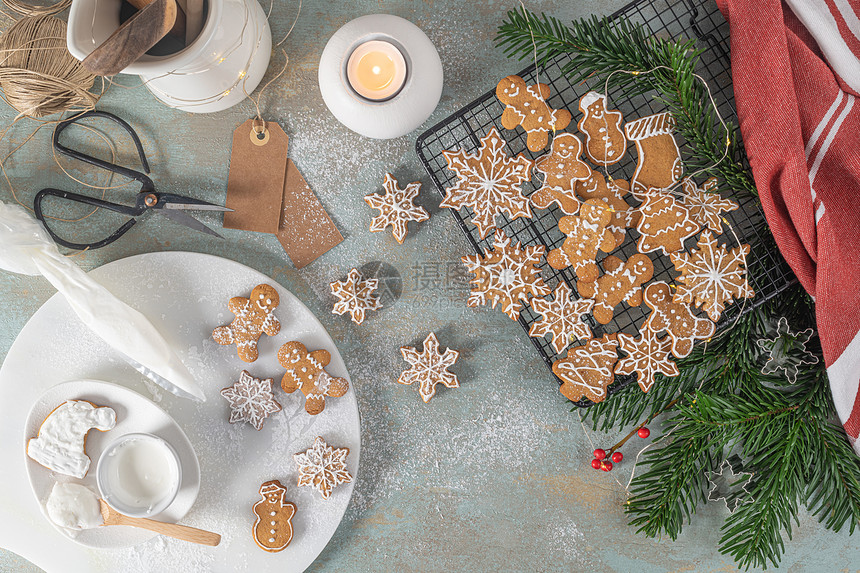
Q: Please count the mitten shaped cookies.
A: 0